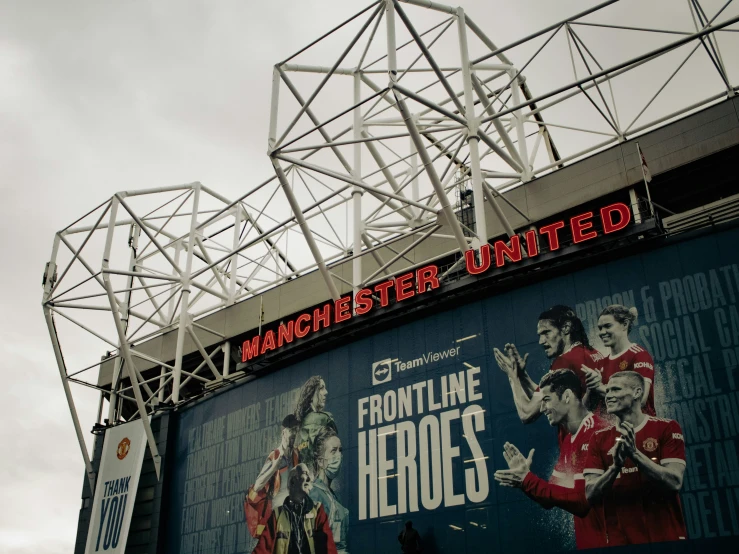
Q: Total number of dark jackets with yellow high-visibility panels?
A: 1